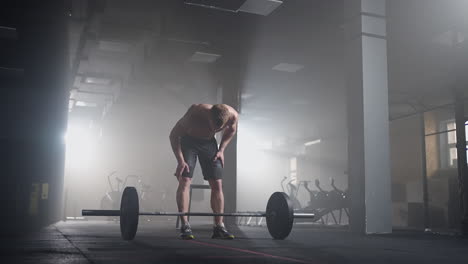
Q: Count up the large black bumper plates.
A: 2